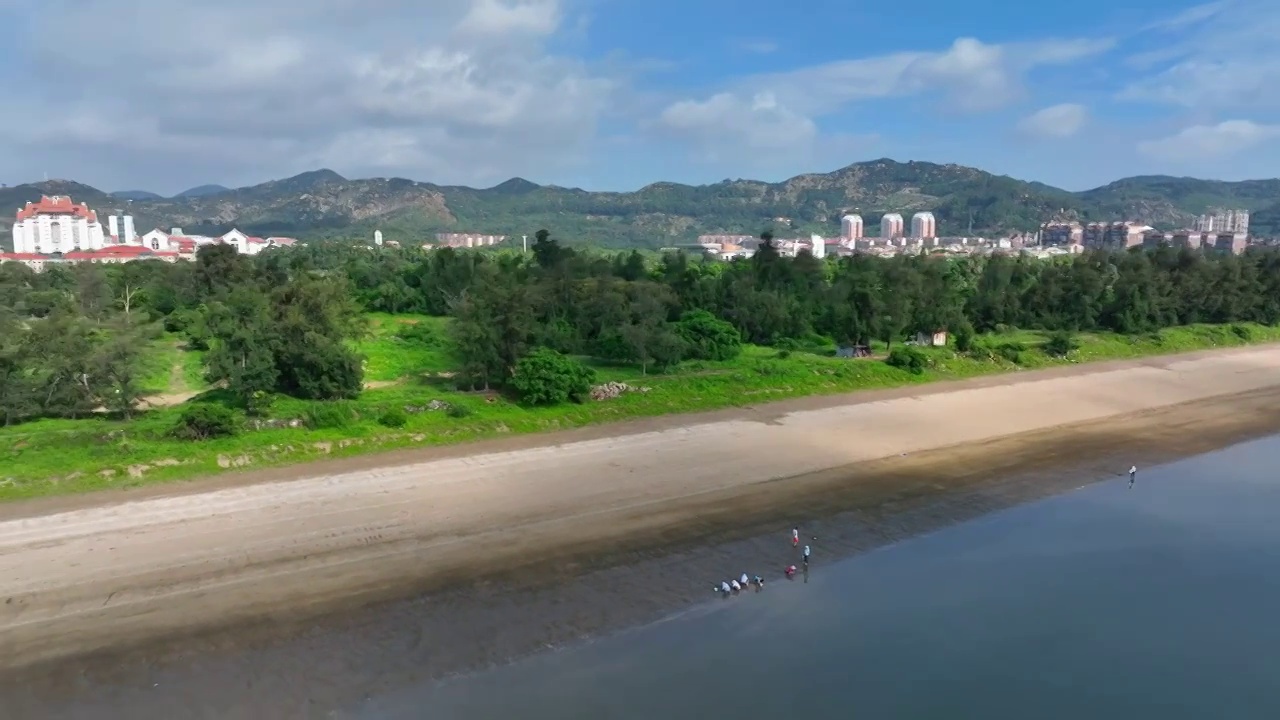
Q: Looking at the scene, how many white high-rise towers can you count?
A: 3